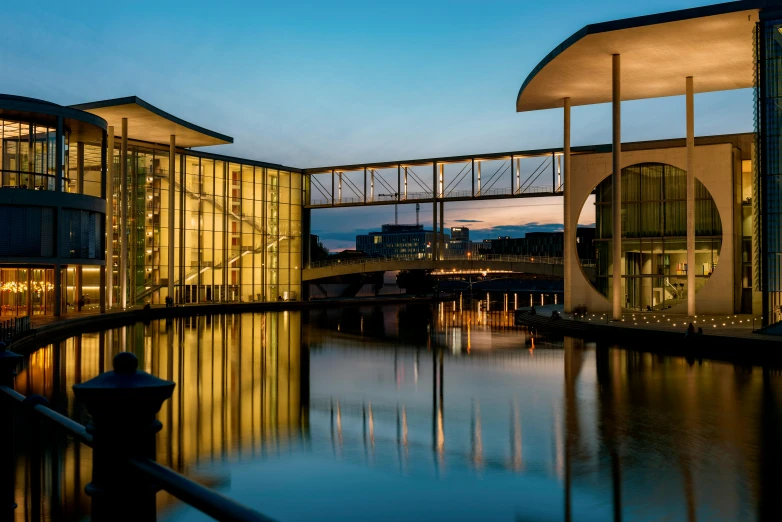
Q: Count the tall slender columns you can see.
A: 6